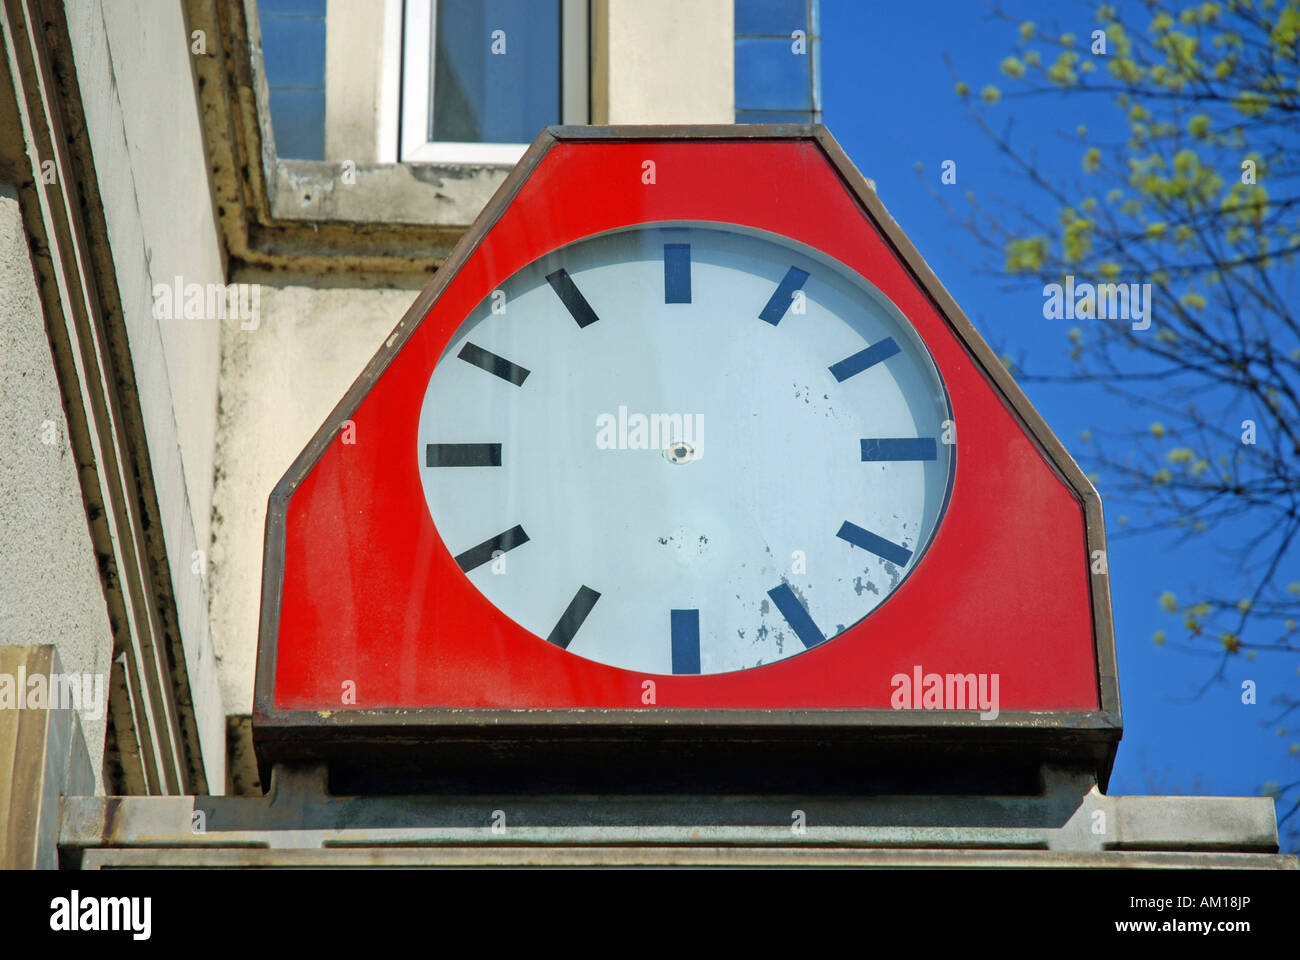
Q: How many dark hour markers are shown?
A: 12